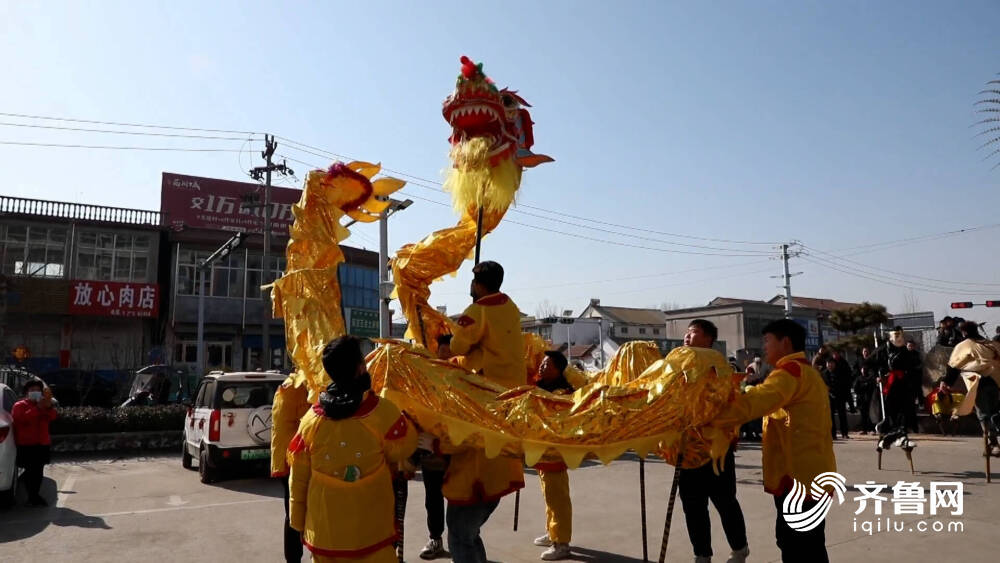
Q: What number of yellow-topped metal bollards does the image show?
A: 0